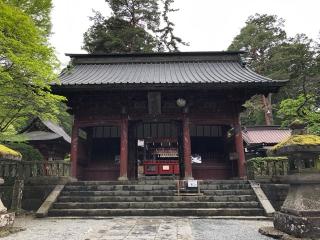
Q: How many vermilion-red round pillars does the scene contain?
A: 4